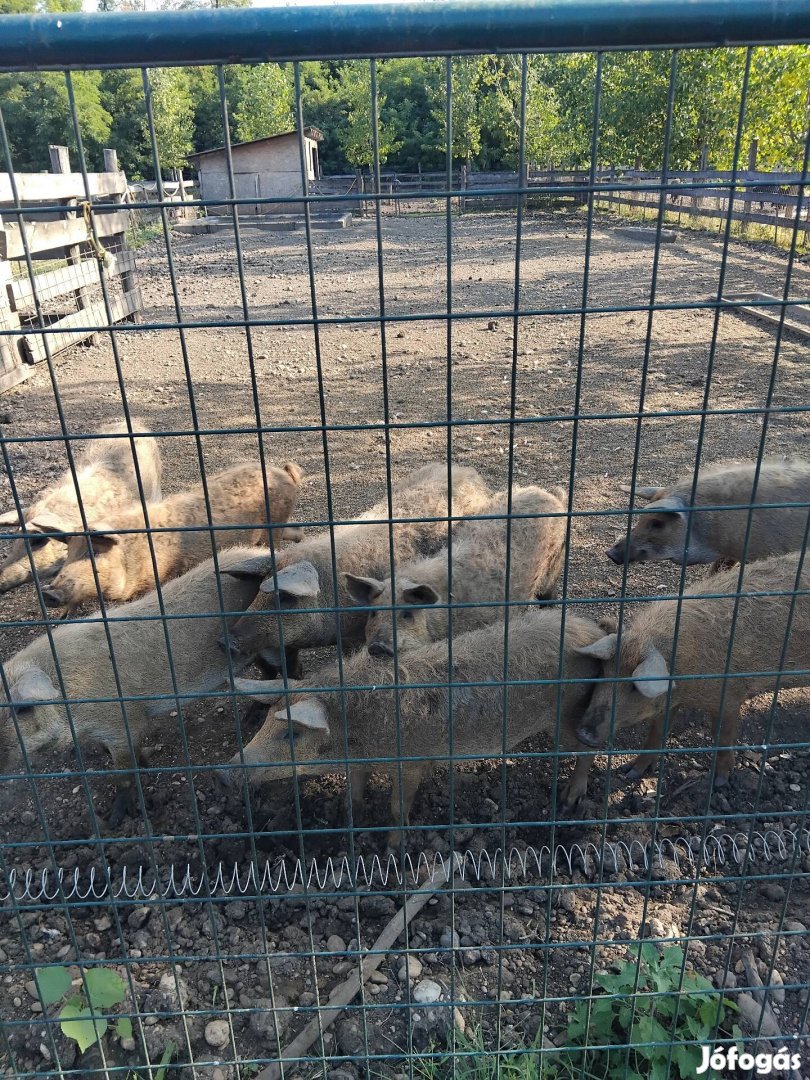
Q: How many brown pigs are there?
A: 8